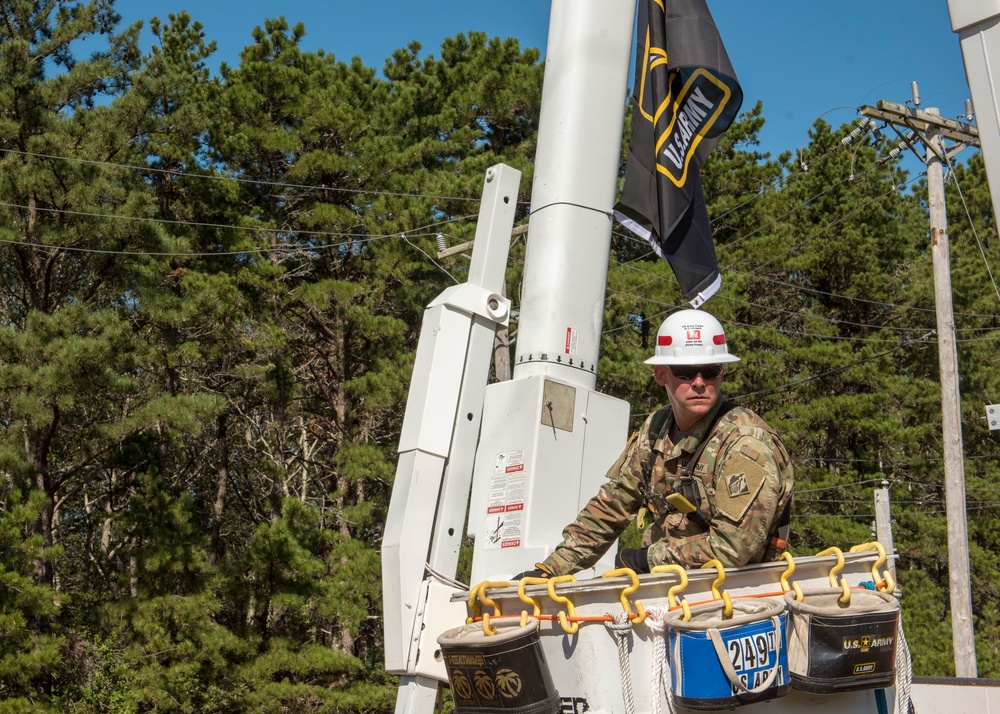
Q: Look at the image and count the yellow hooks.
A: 10